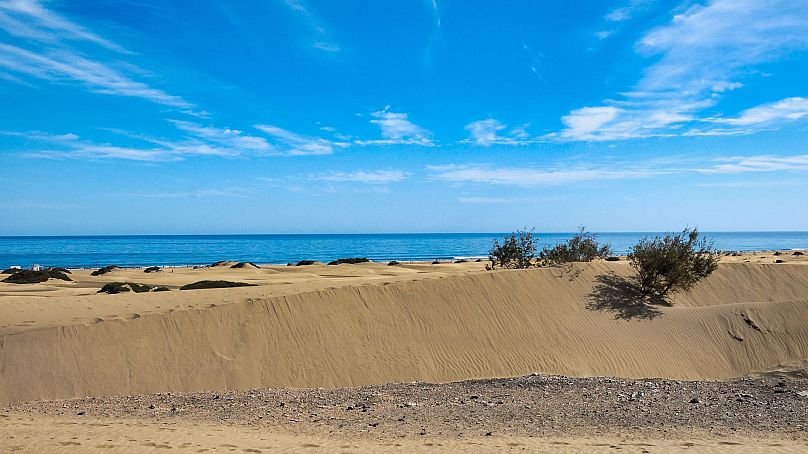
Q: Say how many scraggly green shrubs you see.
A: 3